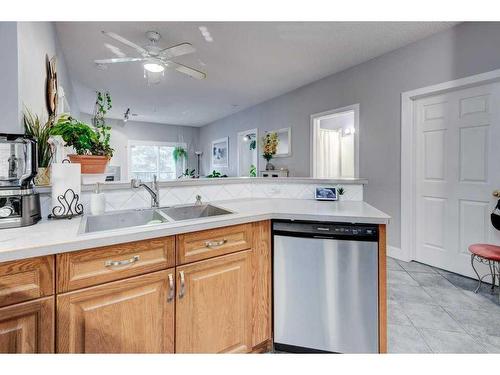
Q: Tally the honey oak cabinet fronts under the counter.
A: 6